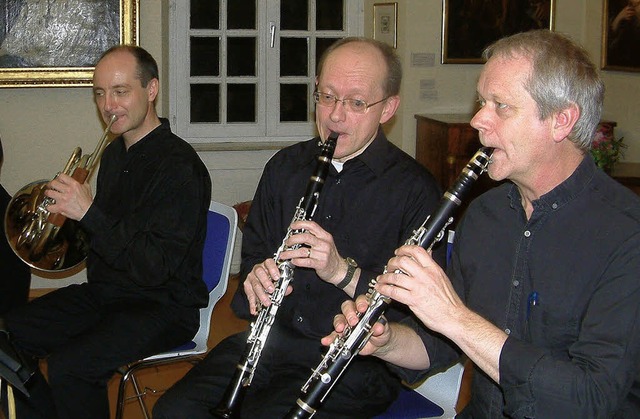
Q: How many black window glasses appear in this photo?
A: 11